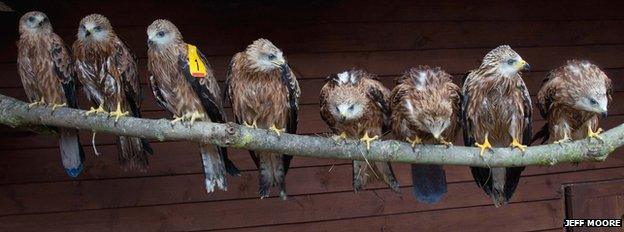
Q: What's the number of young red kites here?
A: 8